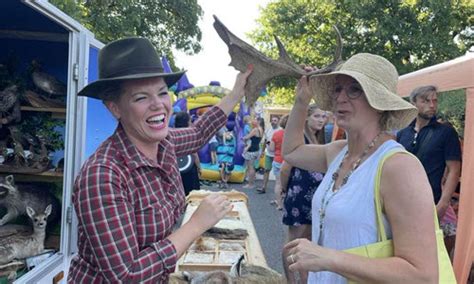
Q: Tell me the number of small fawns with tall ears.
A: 1